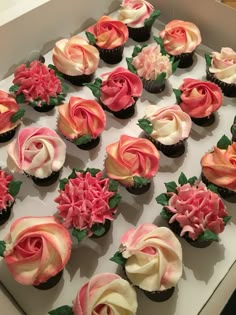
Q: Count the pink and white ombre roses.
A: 6